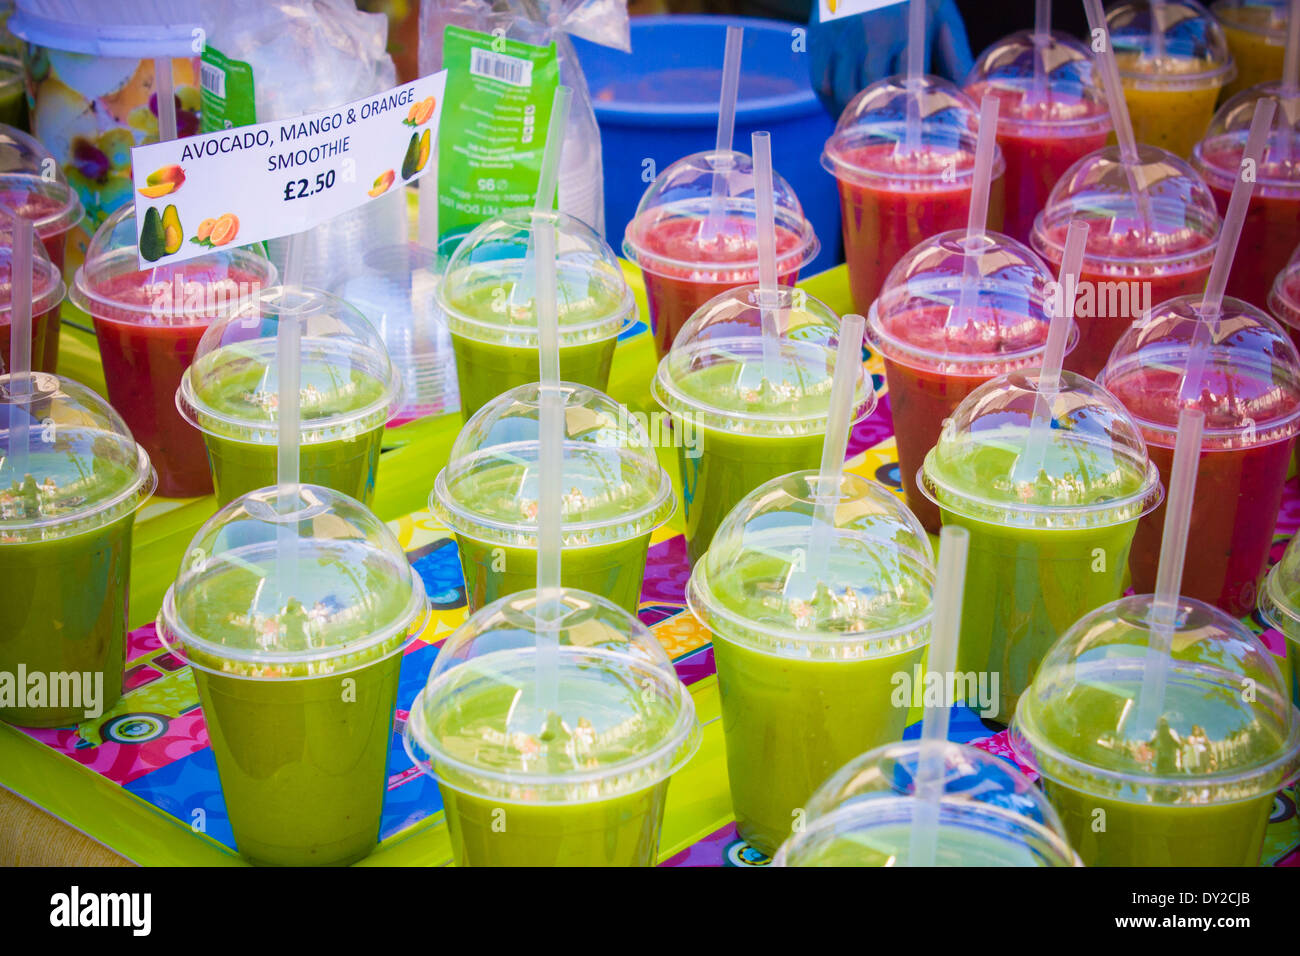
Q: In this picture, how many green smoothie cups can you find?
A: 12